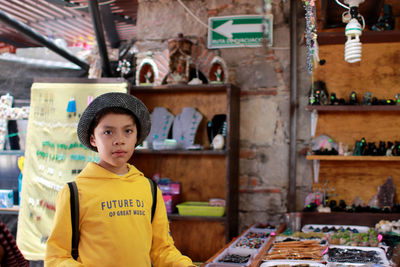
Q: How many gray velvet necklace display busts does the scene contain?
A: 2